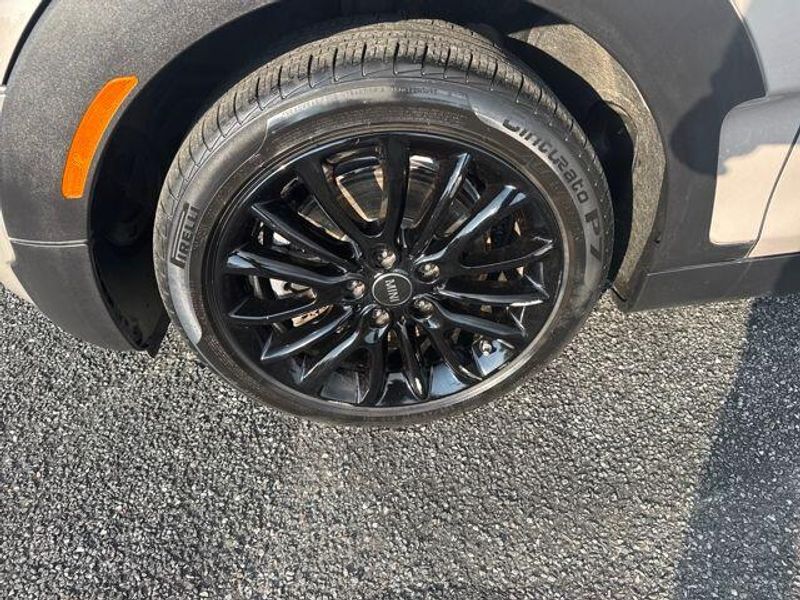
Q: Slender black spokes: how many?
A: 15